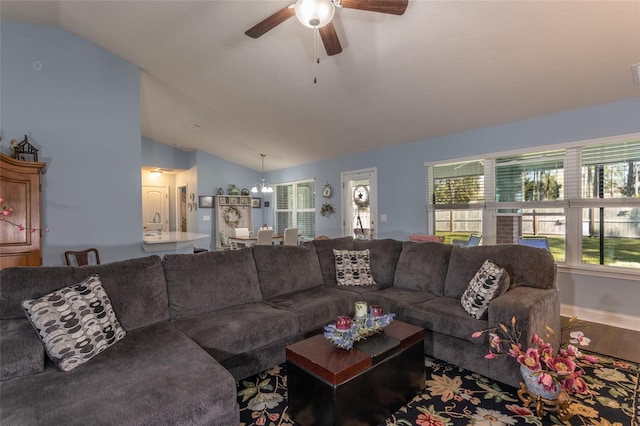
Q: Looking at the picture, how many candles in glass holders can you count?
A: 3